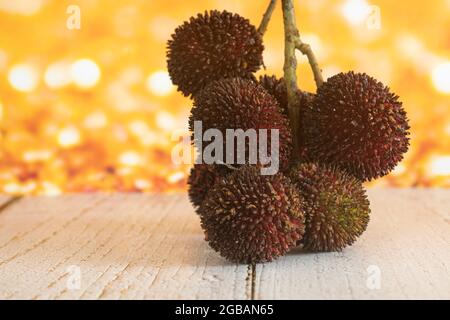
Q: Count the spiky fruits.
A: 7